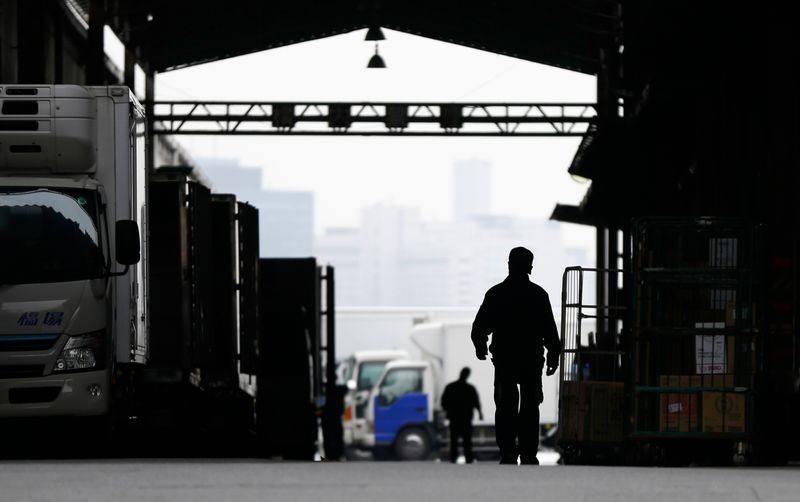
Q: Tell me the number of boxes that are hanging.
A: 4